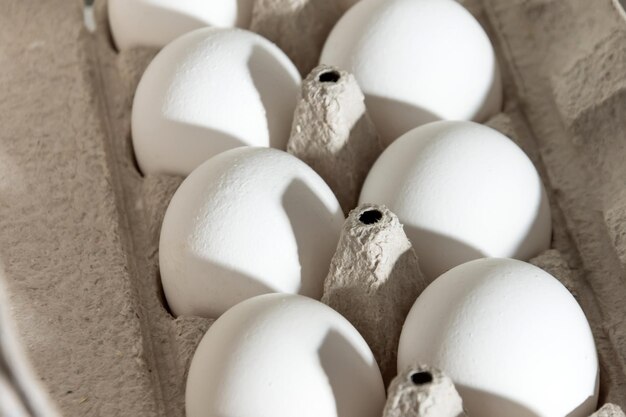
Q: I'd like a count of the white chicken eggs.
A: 7